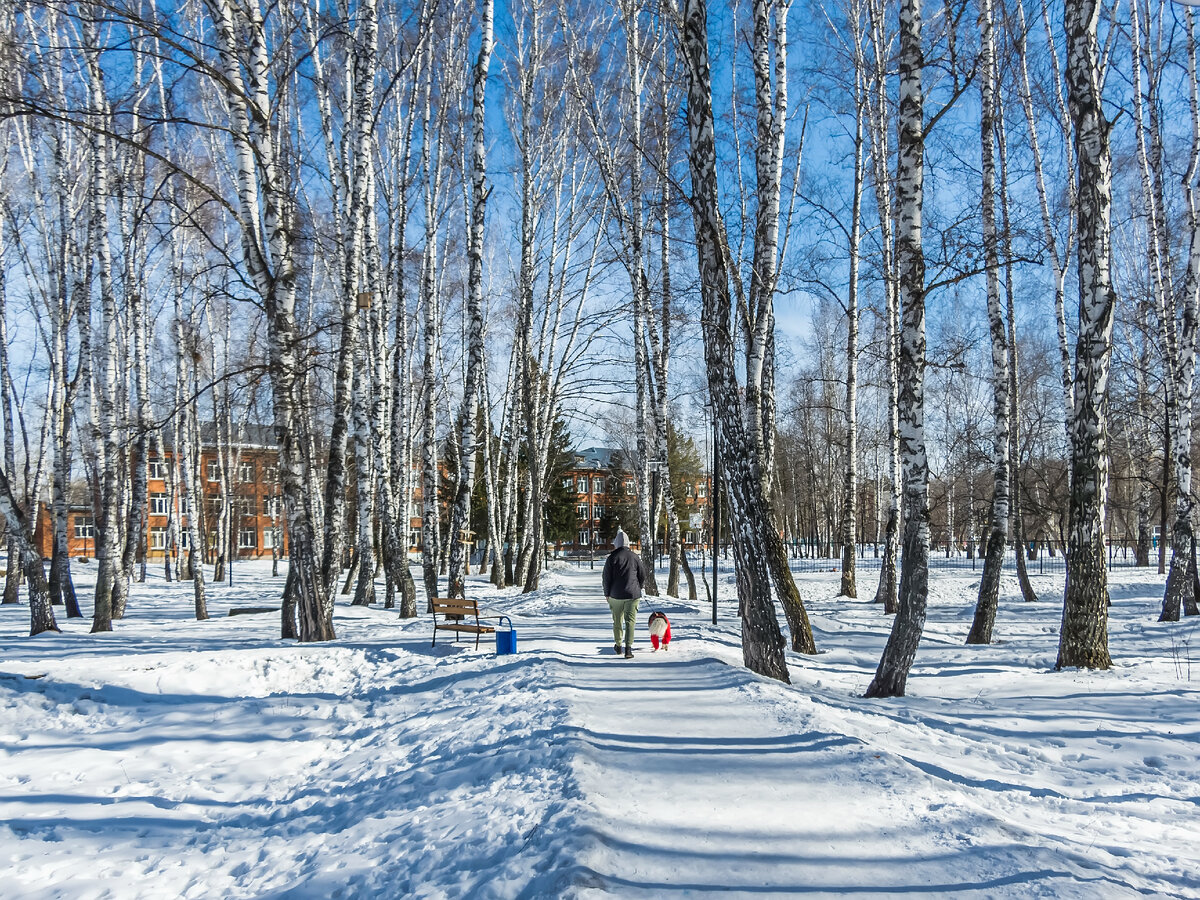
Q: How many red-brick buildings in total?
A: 2